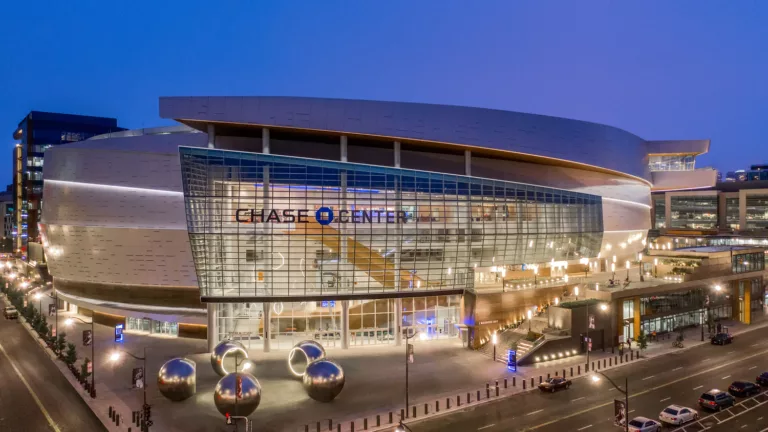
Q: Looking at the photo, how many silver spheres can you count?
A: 5